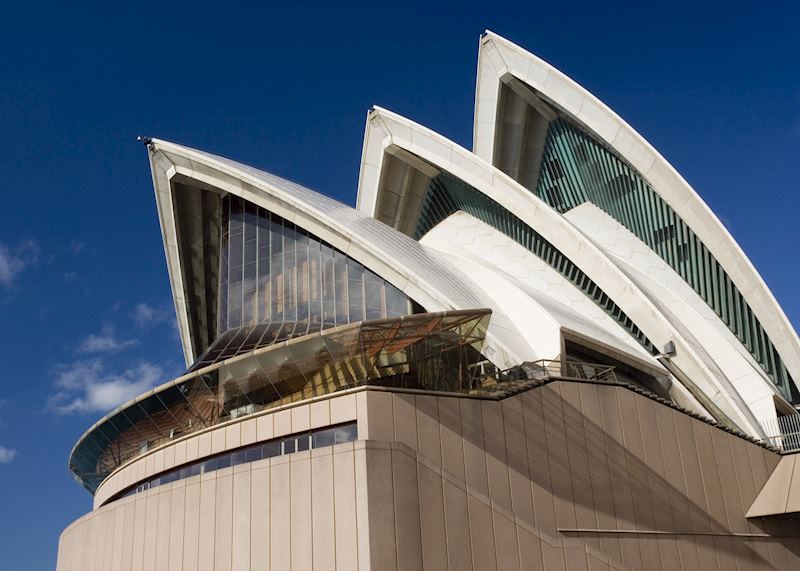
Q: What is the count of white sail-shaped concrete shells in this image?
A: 3